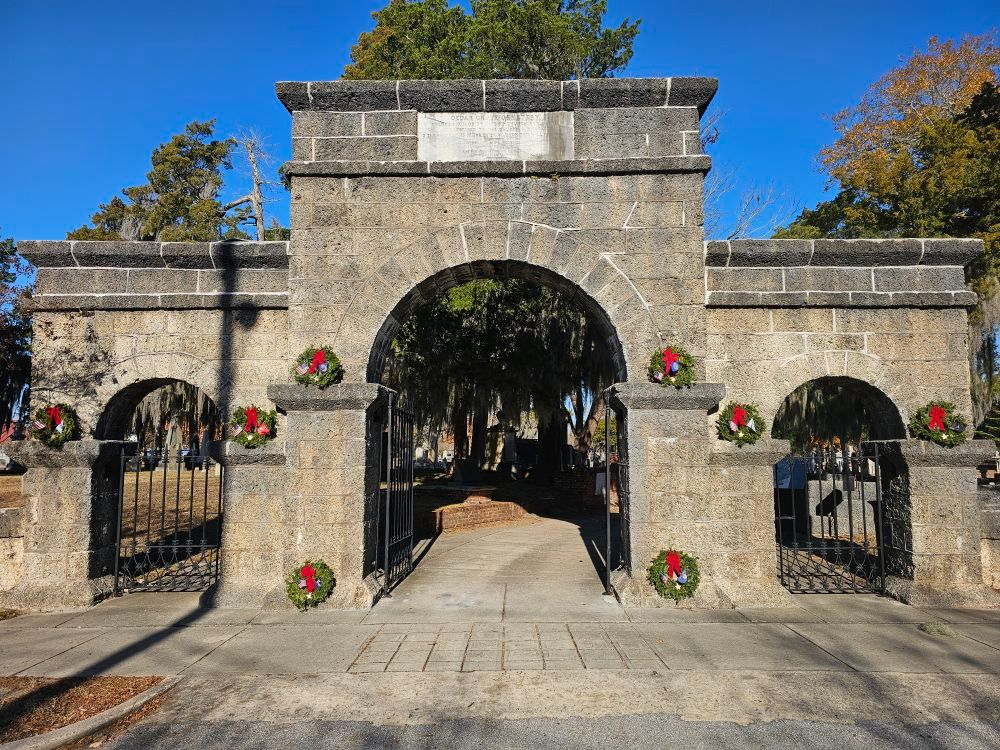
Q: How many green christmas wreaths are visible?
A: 8